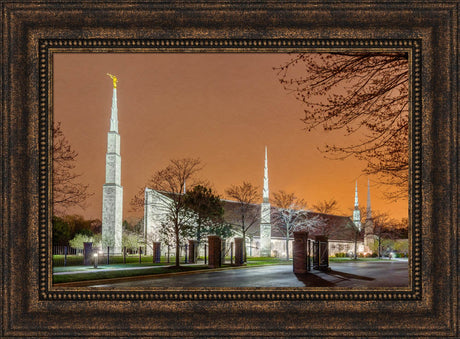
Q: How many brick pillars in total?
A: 7